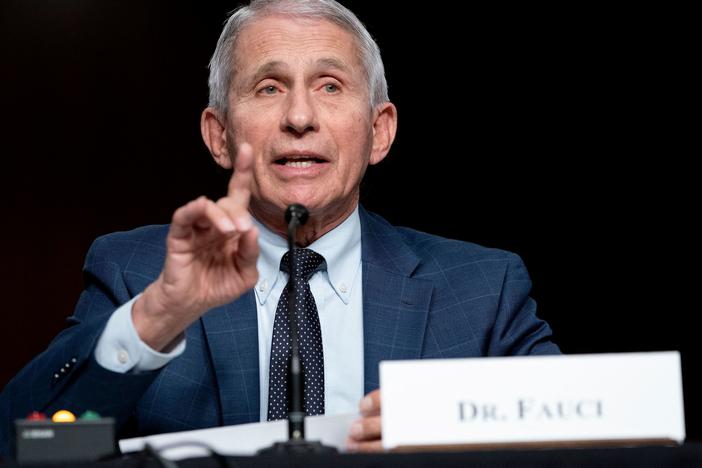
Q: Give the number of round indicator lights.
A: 3